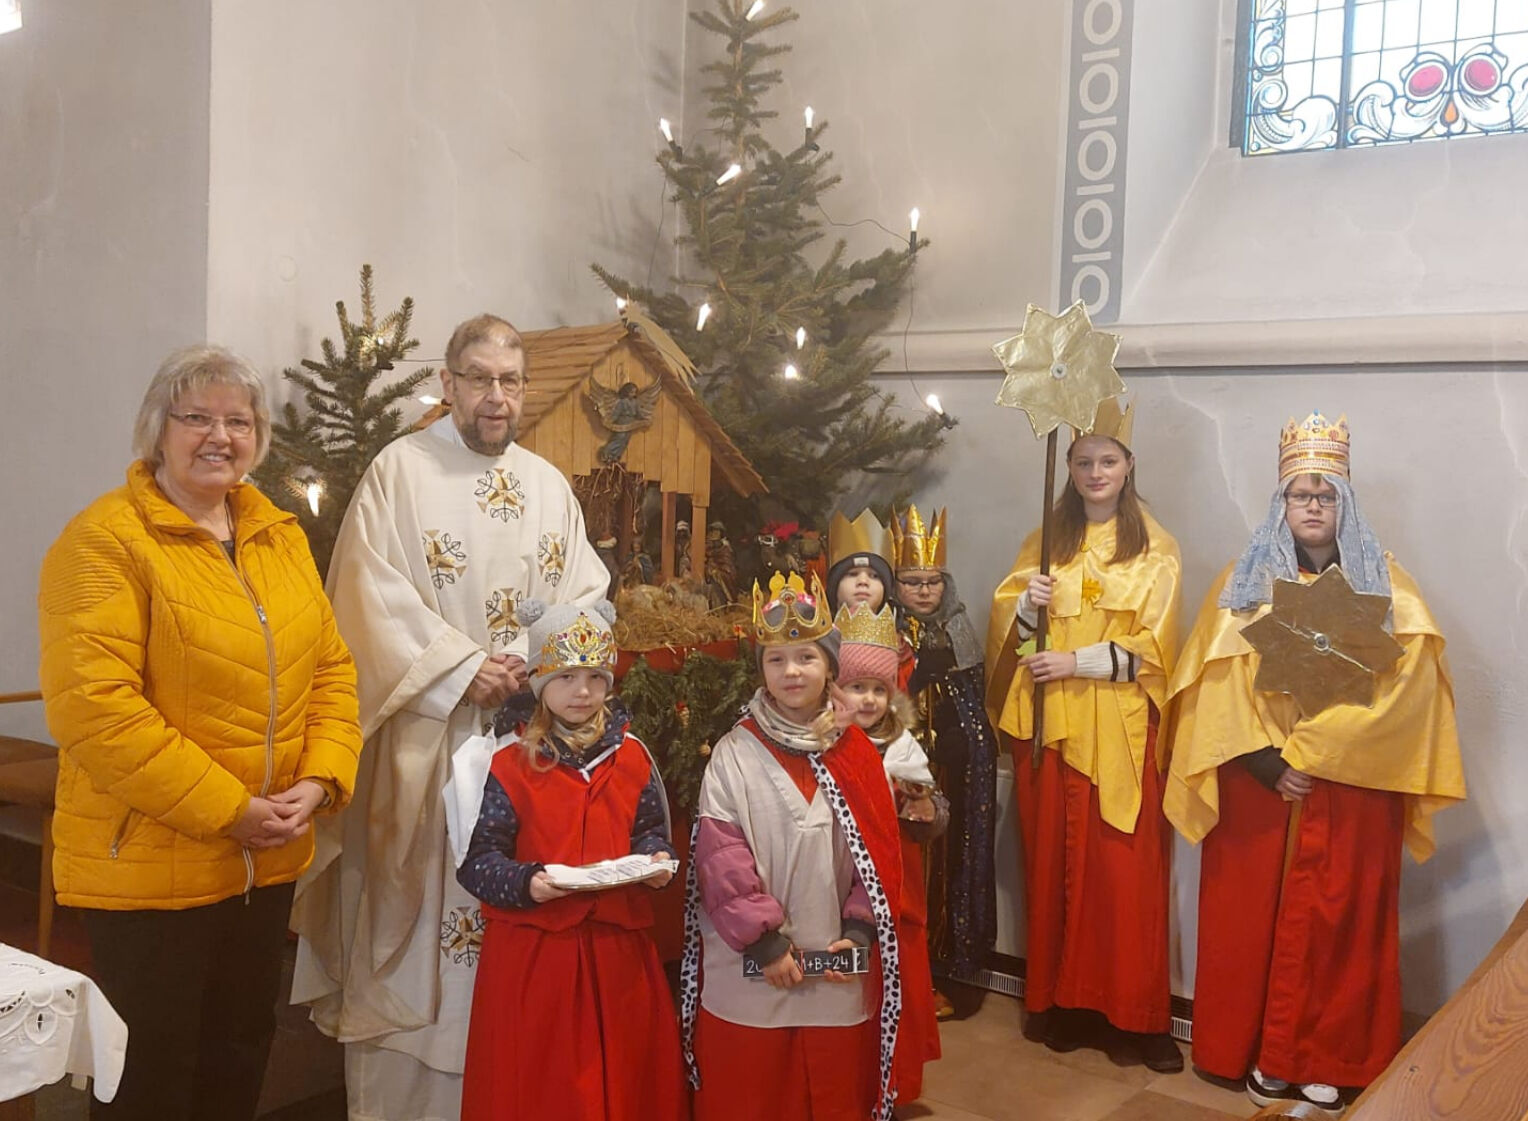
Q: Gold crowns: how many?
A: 7